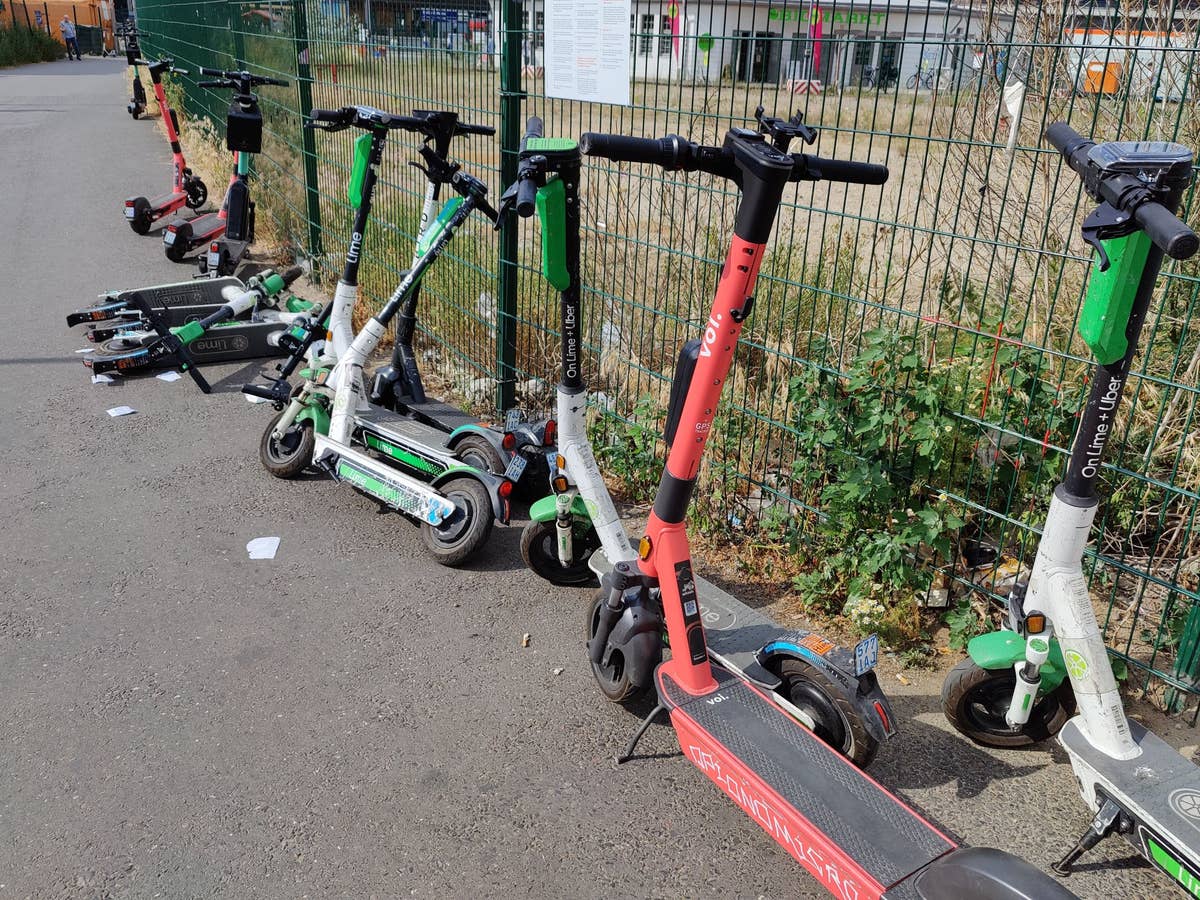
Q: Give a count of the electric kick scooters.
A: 13